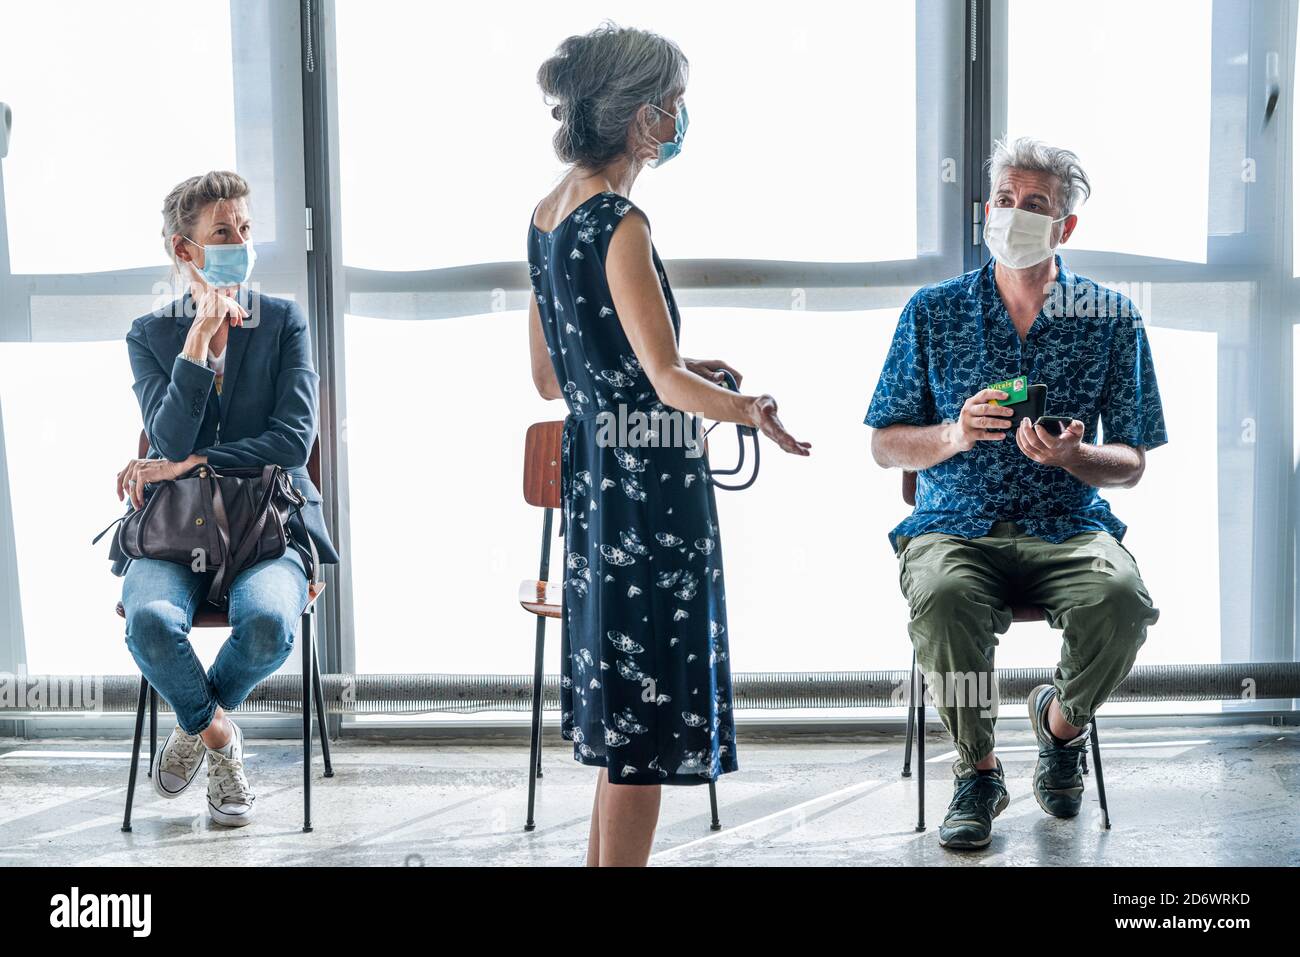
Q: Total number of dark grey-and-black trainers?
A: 2